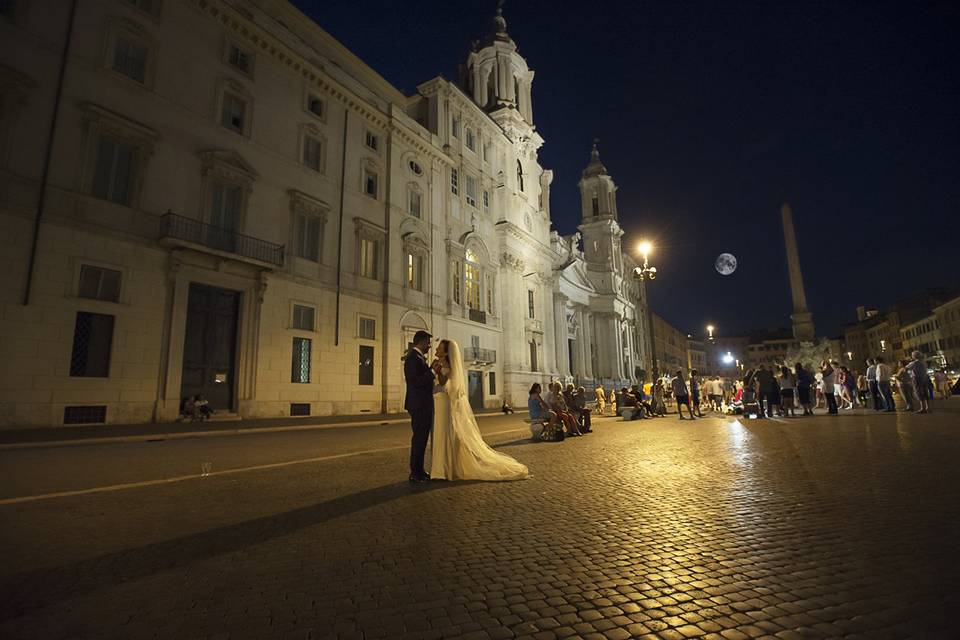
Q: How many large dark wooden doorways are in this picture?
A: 1